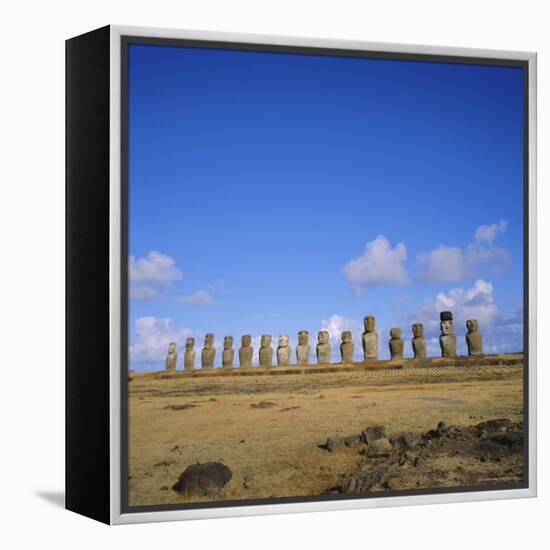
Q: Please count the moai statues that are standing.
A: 15